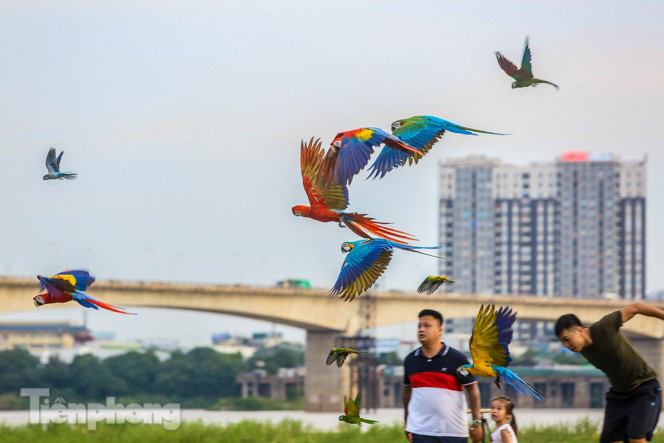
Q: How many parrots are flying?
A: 11